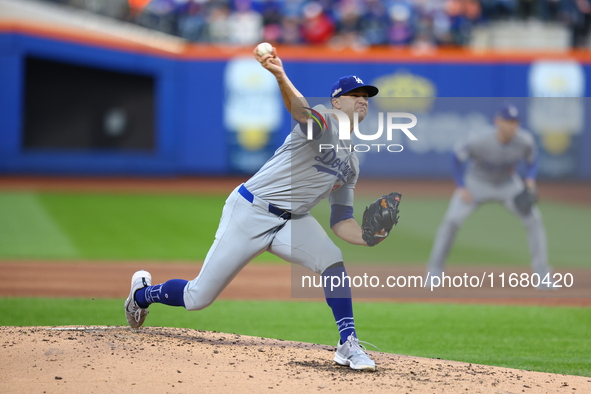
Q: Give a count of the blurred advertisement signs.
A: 3